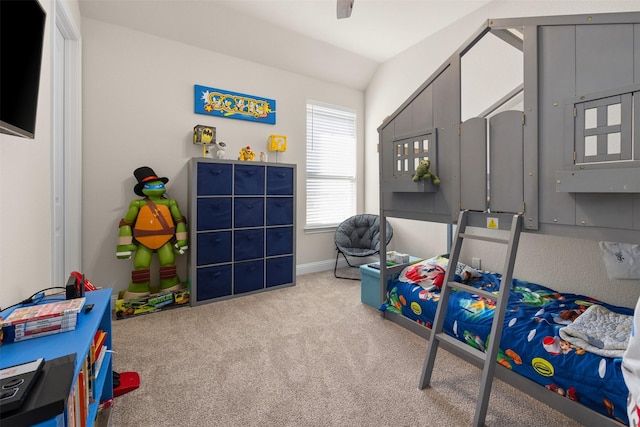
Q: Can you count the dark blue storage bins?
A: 12